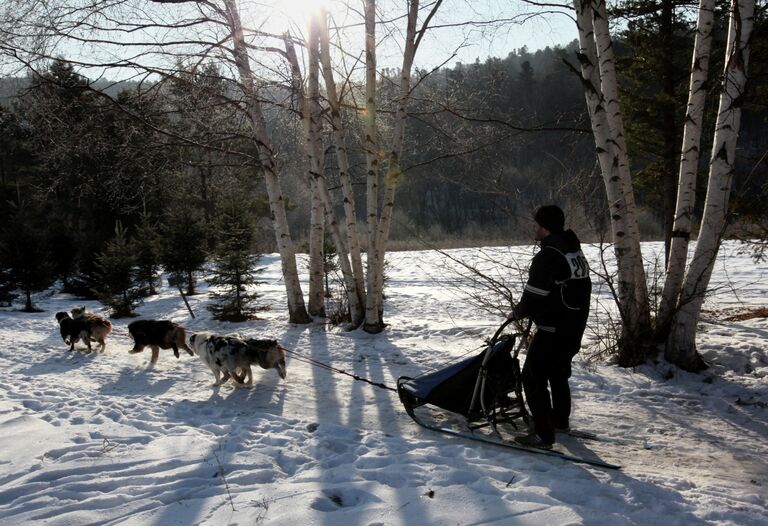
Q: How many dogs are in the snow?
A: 5